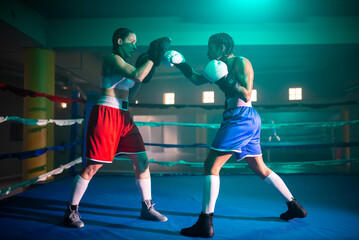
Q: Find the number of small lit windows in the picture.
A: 4